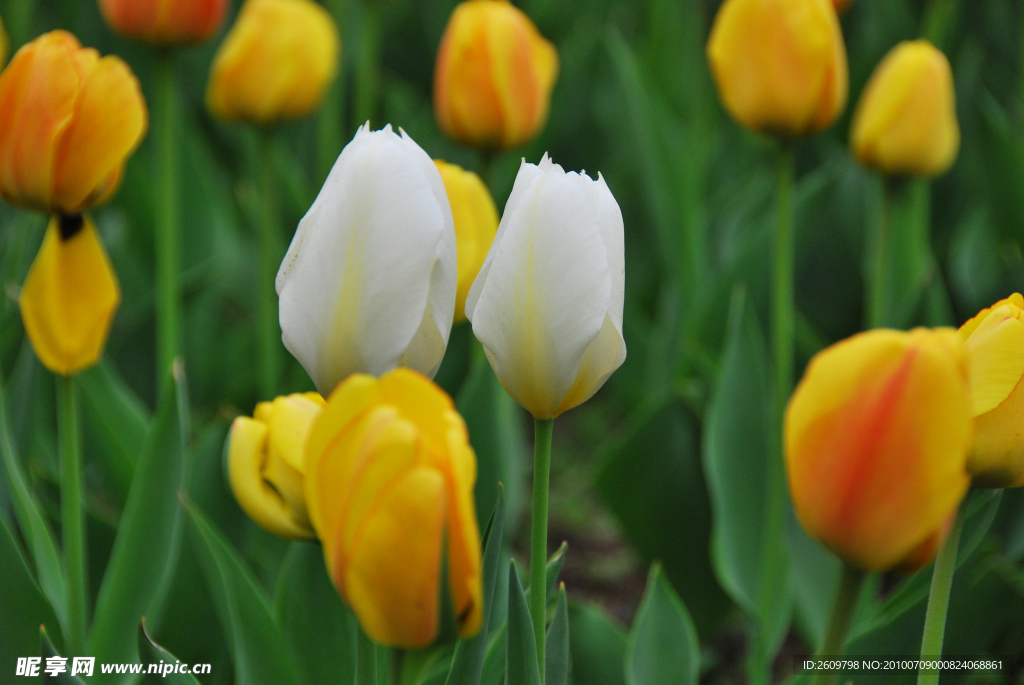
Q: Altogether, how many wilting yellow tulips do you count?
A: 1